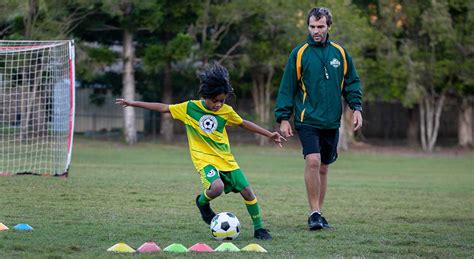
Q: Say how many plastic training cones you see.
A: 8